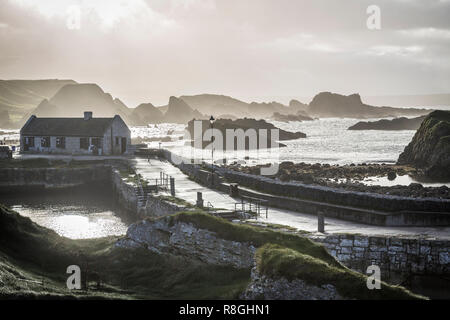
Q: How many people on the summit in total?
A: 0